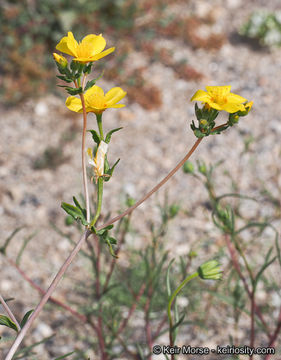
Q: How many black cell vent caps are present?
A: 0